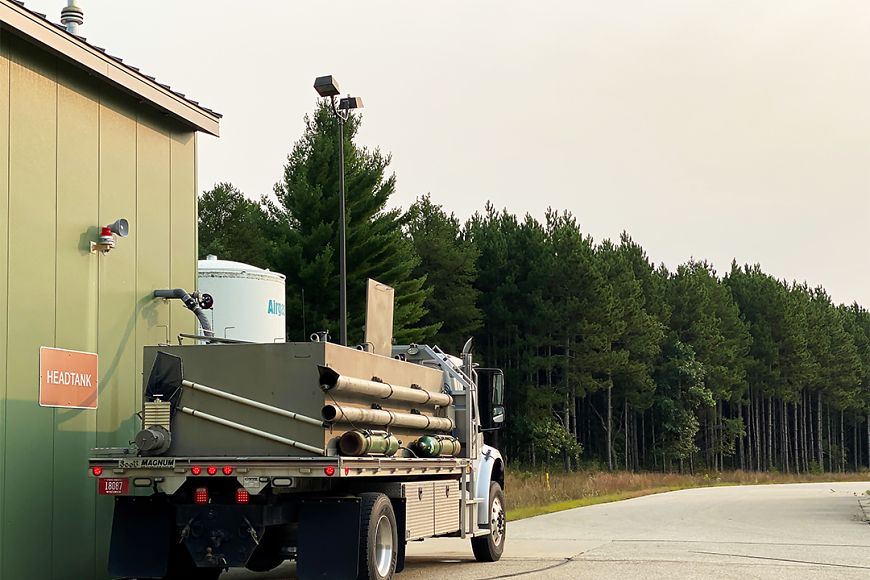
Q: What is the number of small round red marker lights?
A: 5